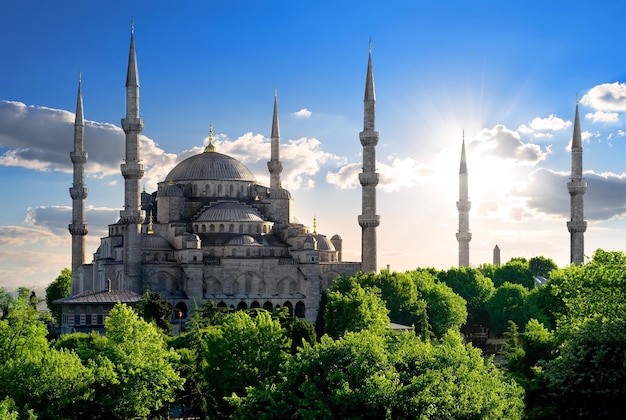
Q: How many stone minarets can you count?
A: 6